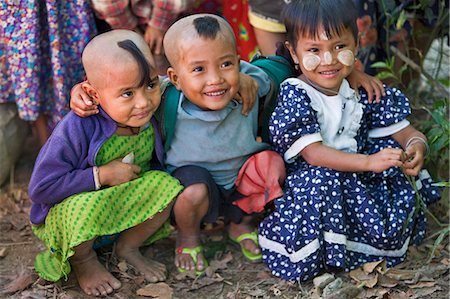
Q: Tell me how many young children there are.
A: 3